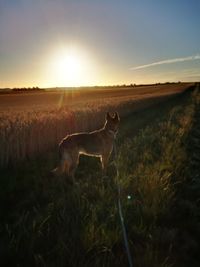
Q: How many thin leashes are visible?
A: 1